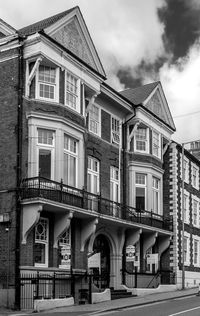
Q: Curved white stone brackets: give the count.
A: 6